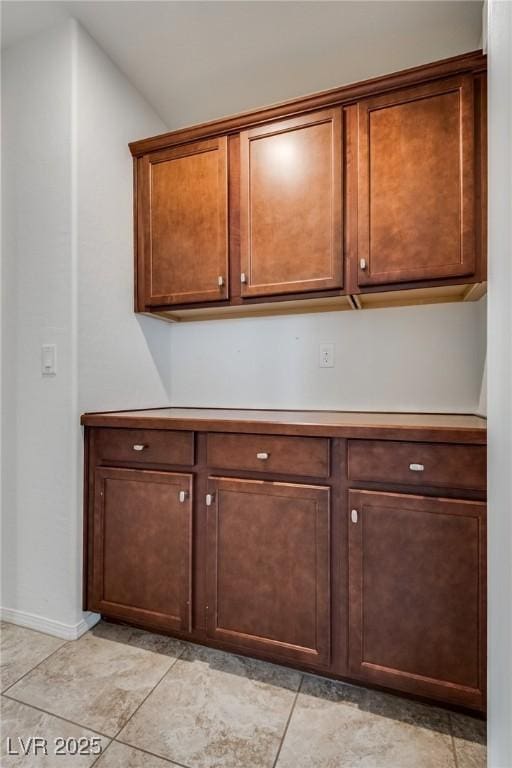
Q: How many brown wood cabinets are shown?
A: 6